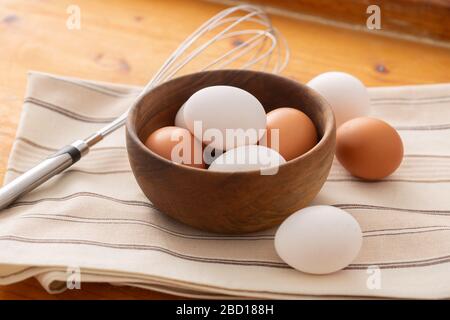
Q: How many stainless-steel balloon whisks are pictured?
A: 1